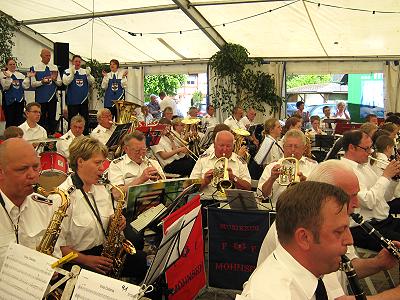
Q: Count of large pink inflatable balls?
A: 0